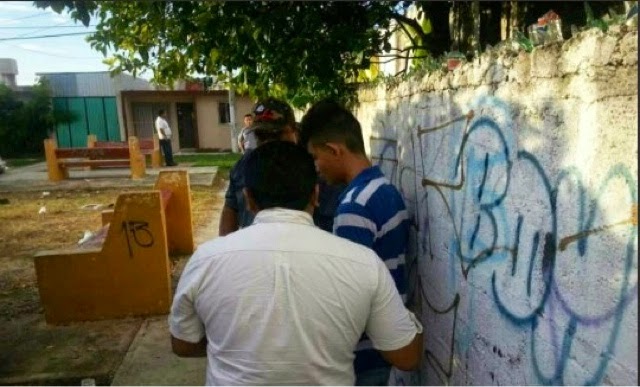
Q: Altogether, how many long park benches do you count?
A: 3